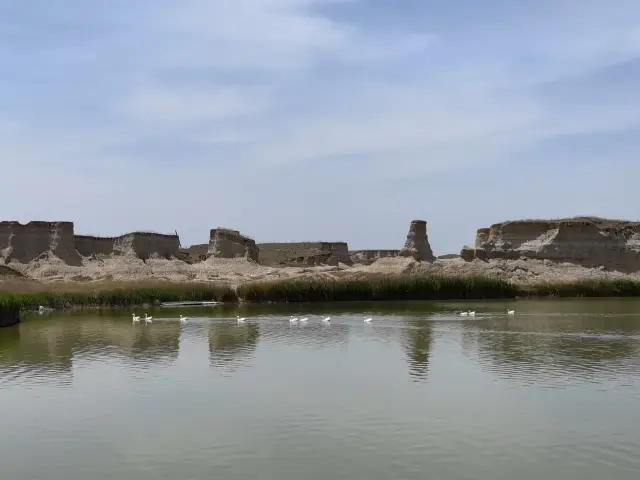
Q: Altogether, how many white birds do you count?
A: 11